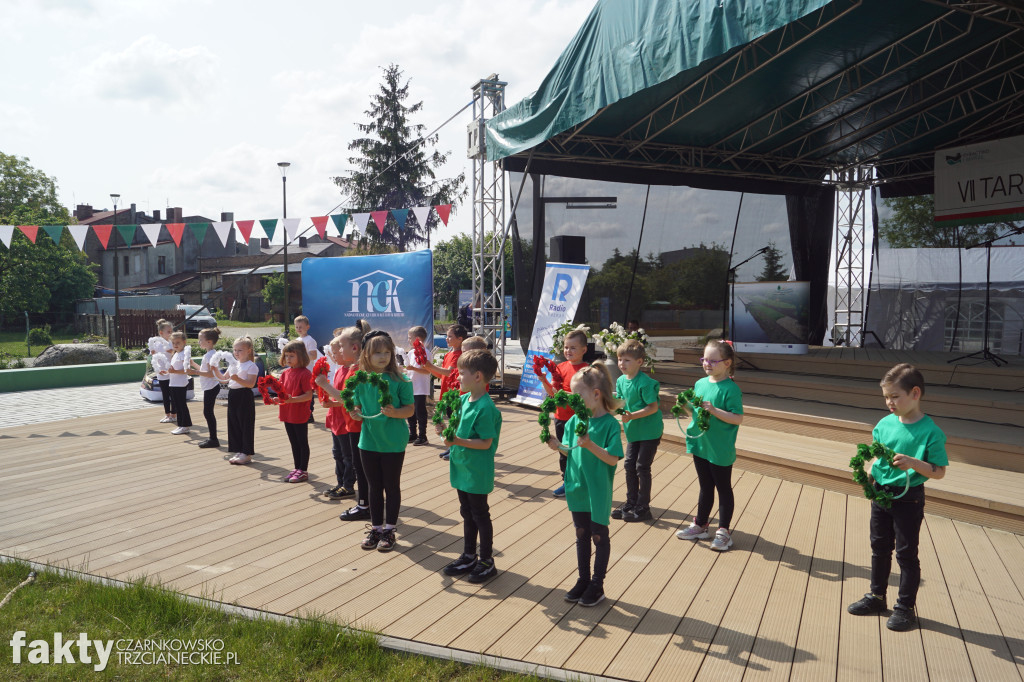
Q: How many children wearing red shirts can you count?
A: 6